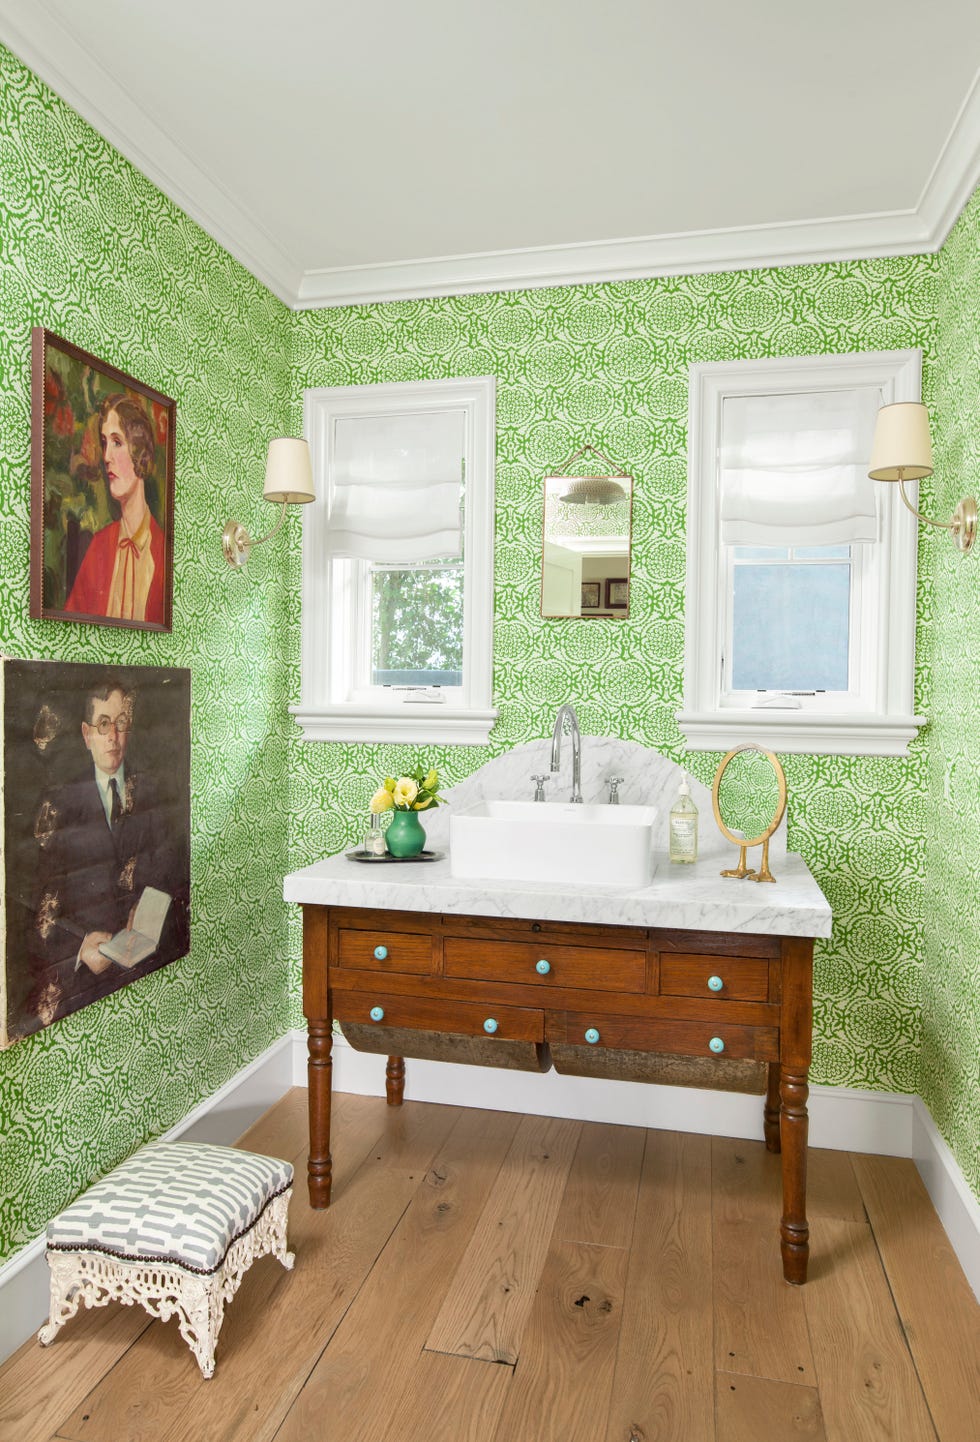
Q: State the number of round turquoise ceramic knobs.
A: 7